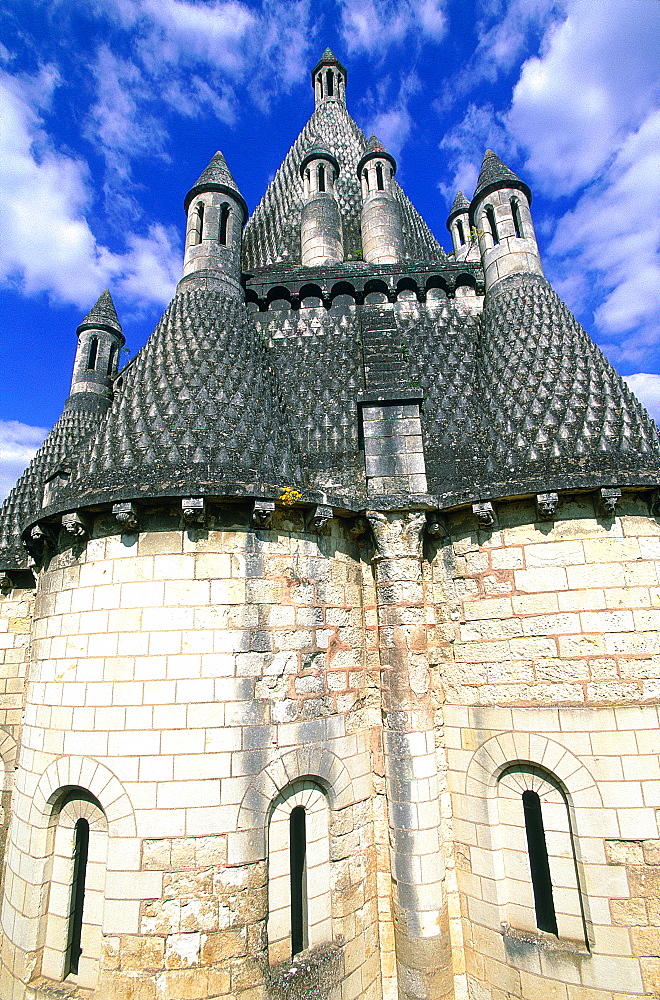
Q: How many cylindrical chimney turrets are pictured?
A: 7